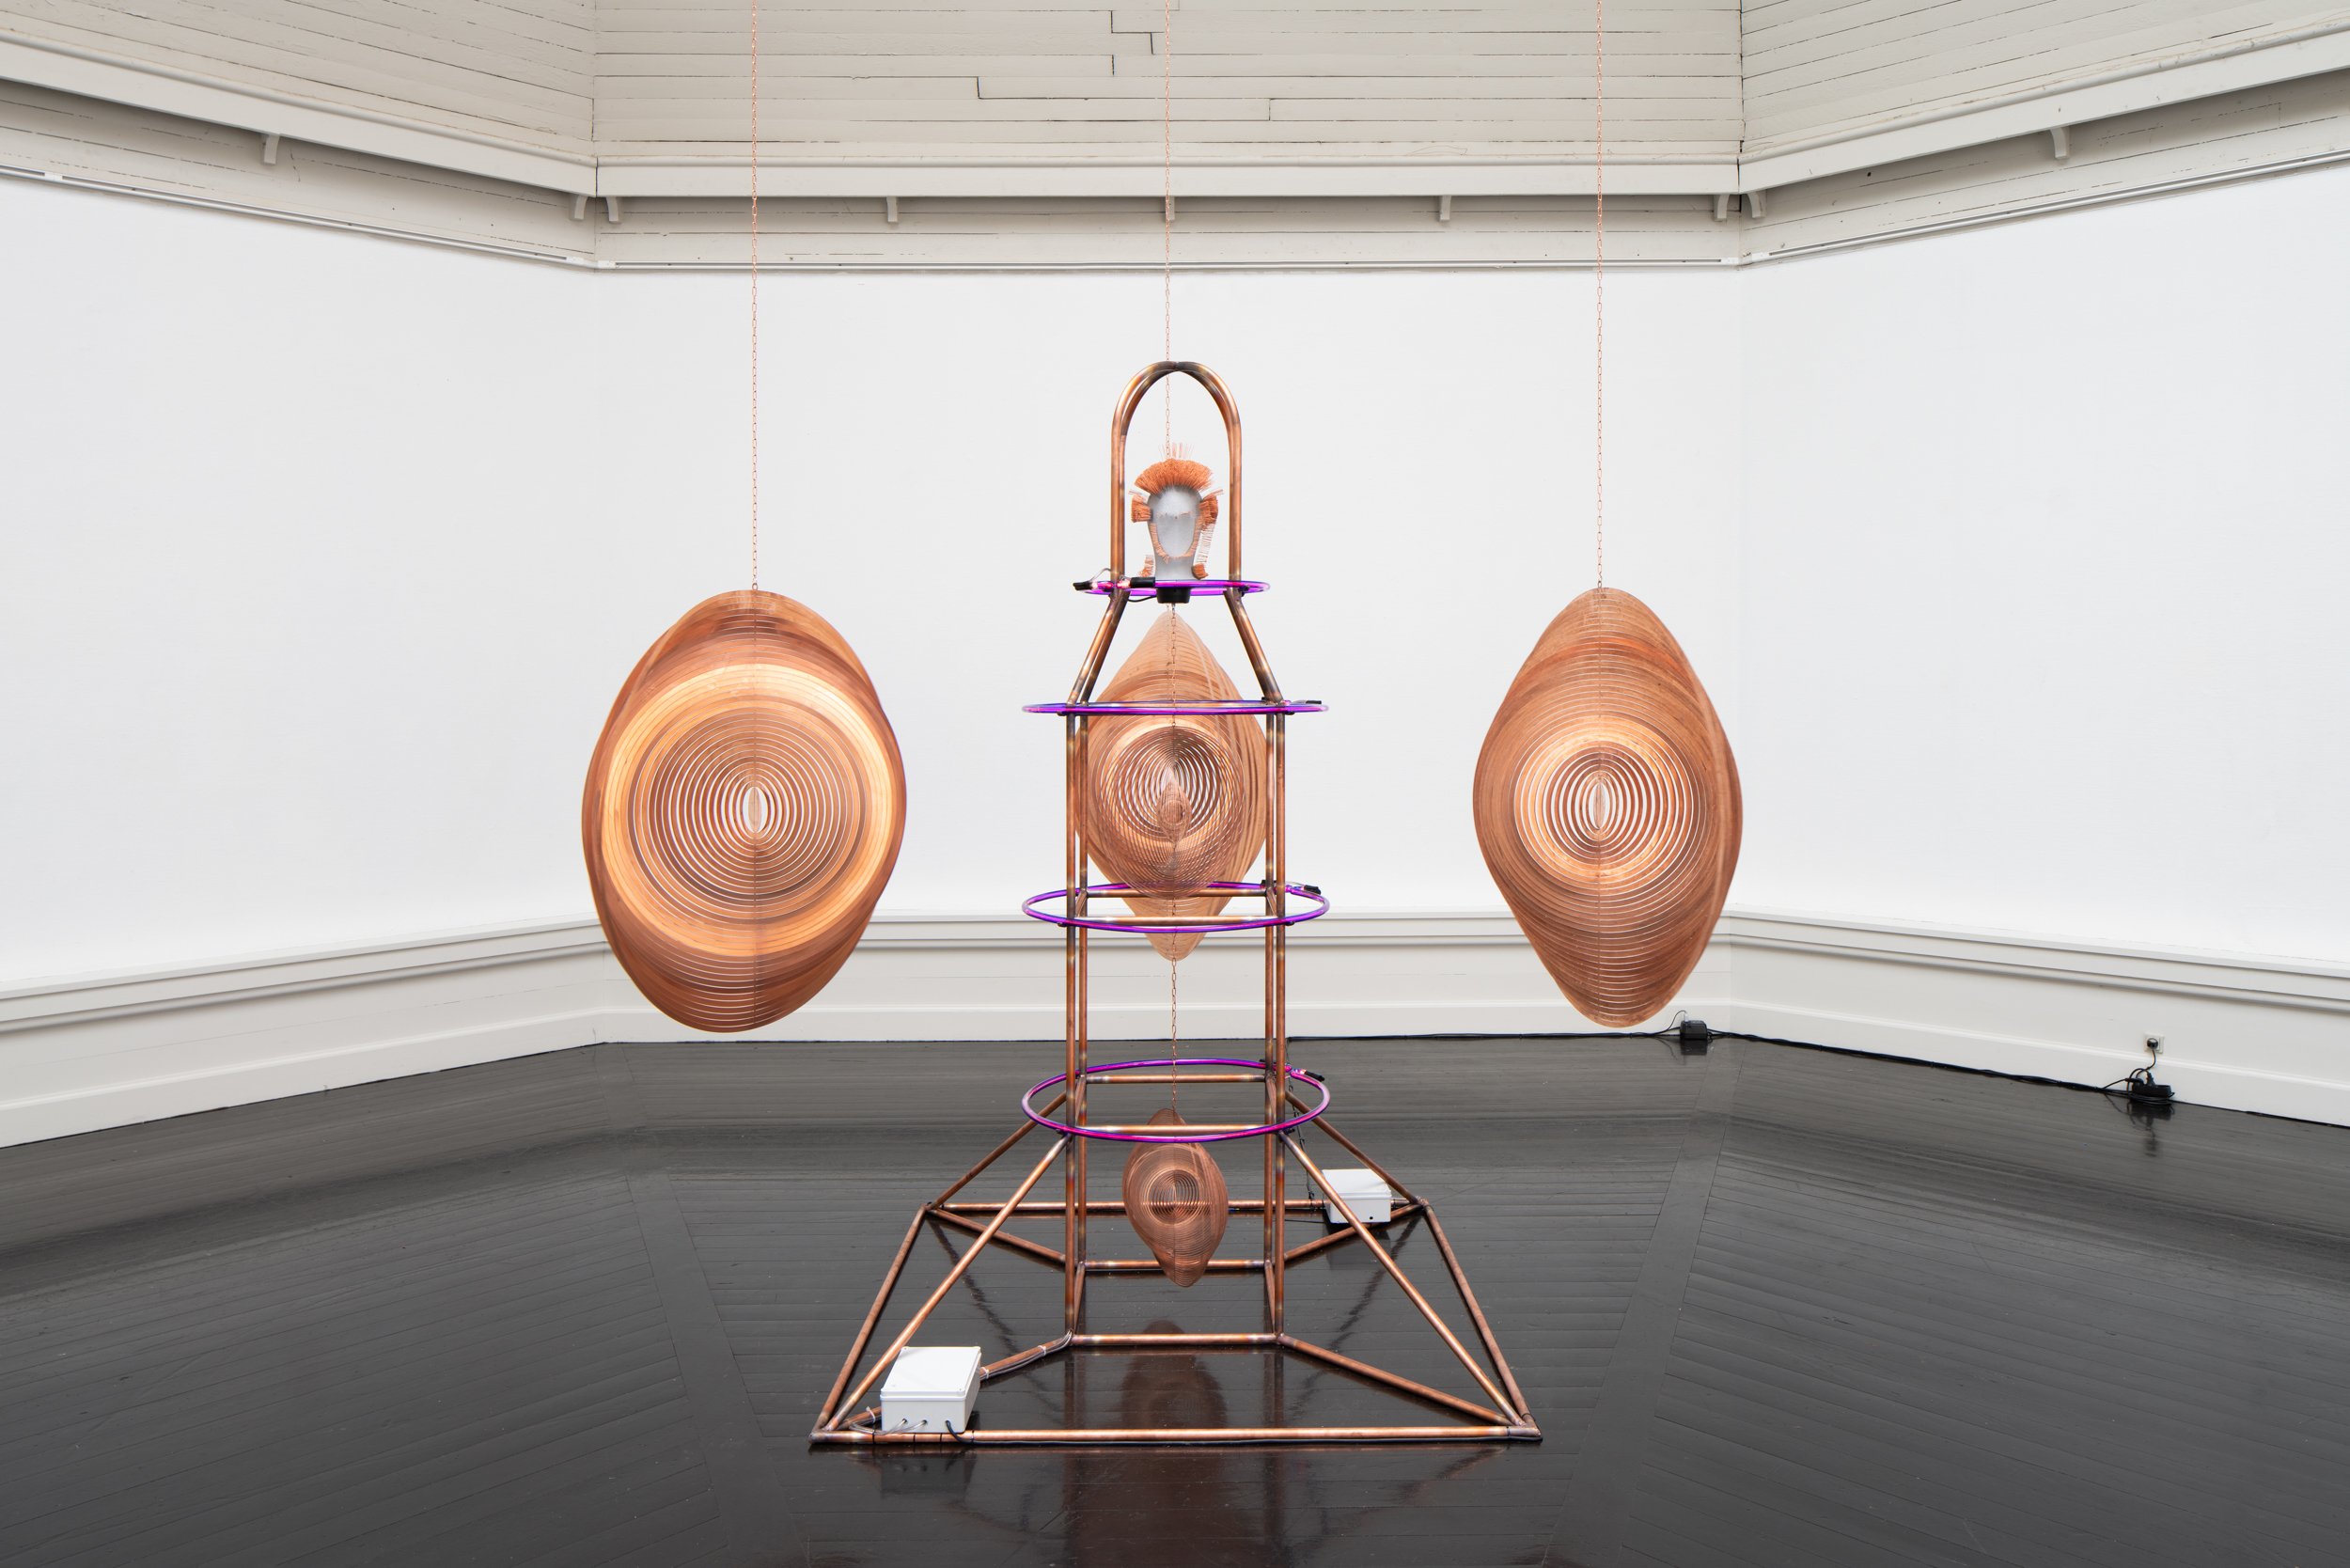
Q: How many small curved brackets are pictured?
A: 9